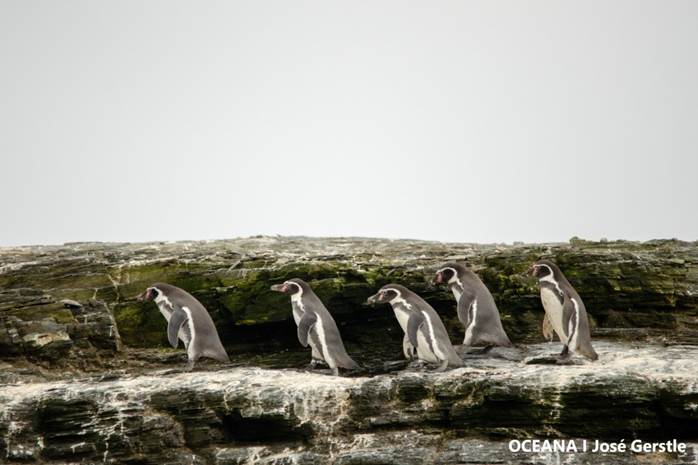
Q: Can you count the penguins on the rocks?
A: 5